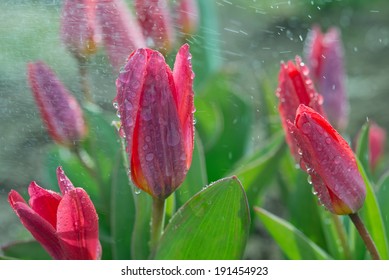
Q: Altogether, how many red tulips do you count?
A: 11